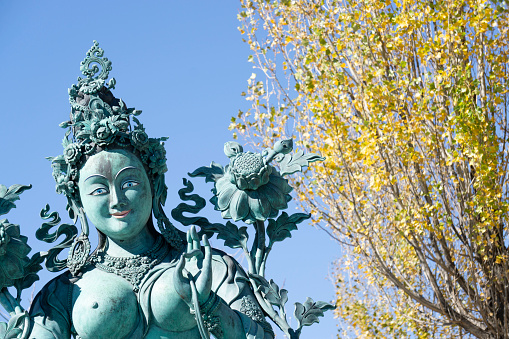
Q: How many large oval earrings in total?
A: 2